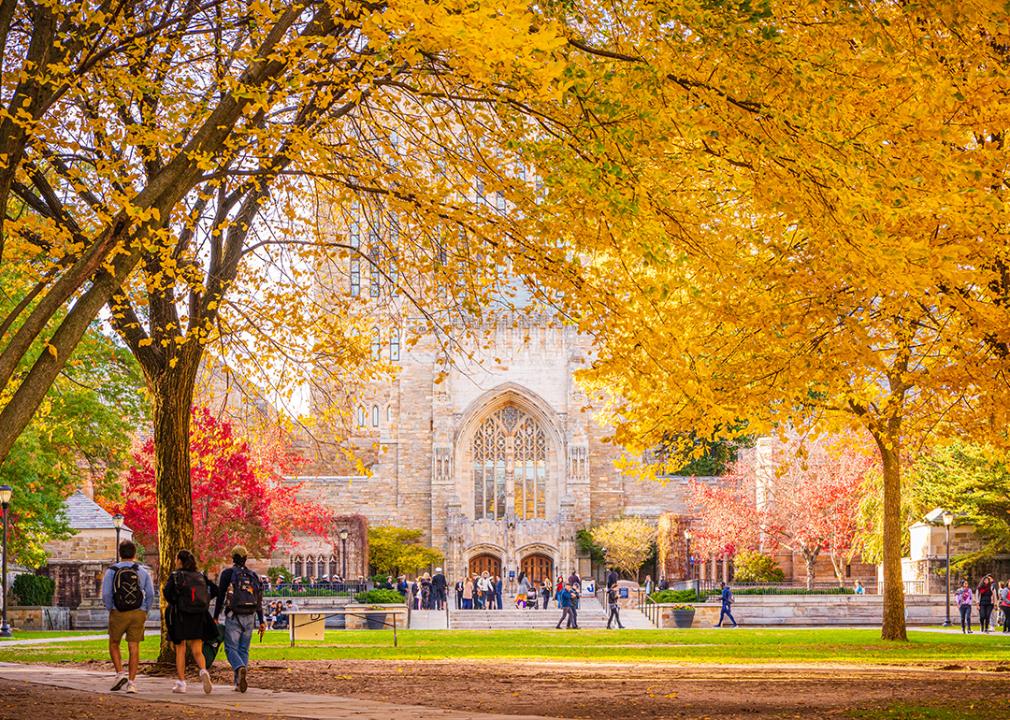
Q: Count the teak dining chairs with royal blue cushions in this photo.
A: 0